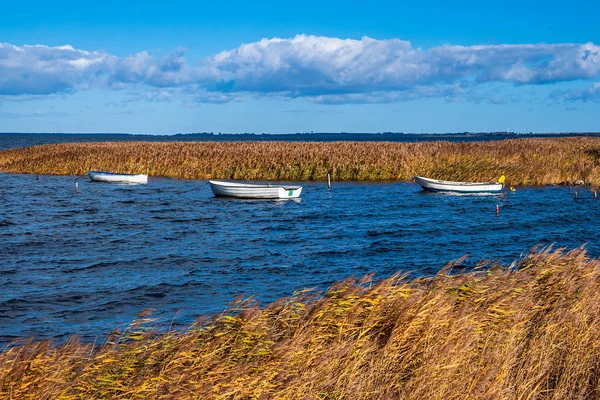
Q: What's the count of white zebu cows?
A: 0